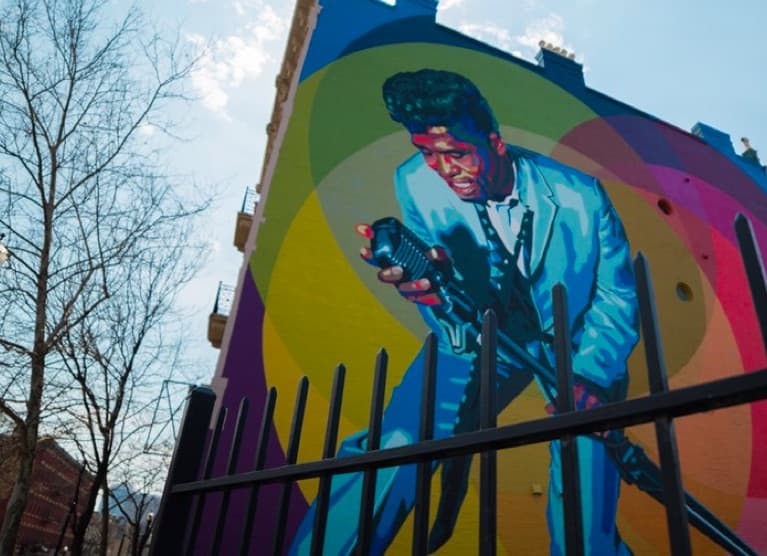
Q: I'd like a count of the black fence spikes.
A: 11